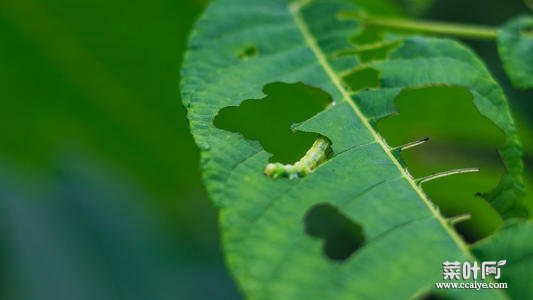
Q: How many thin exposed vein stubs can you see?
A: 3